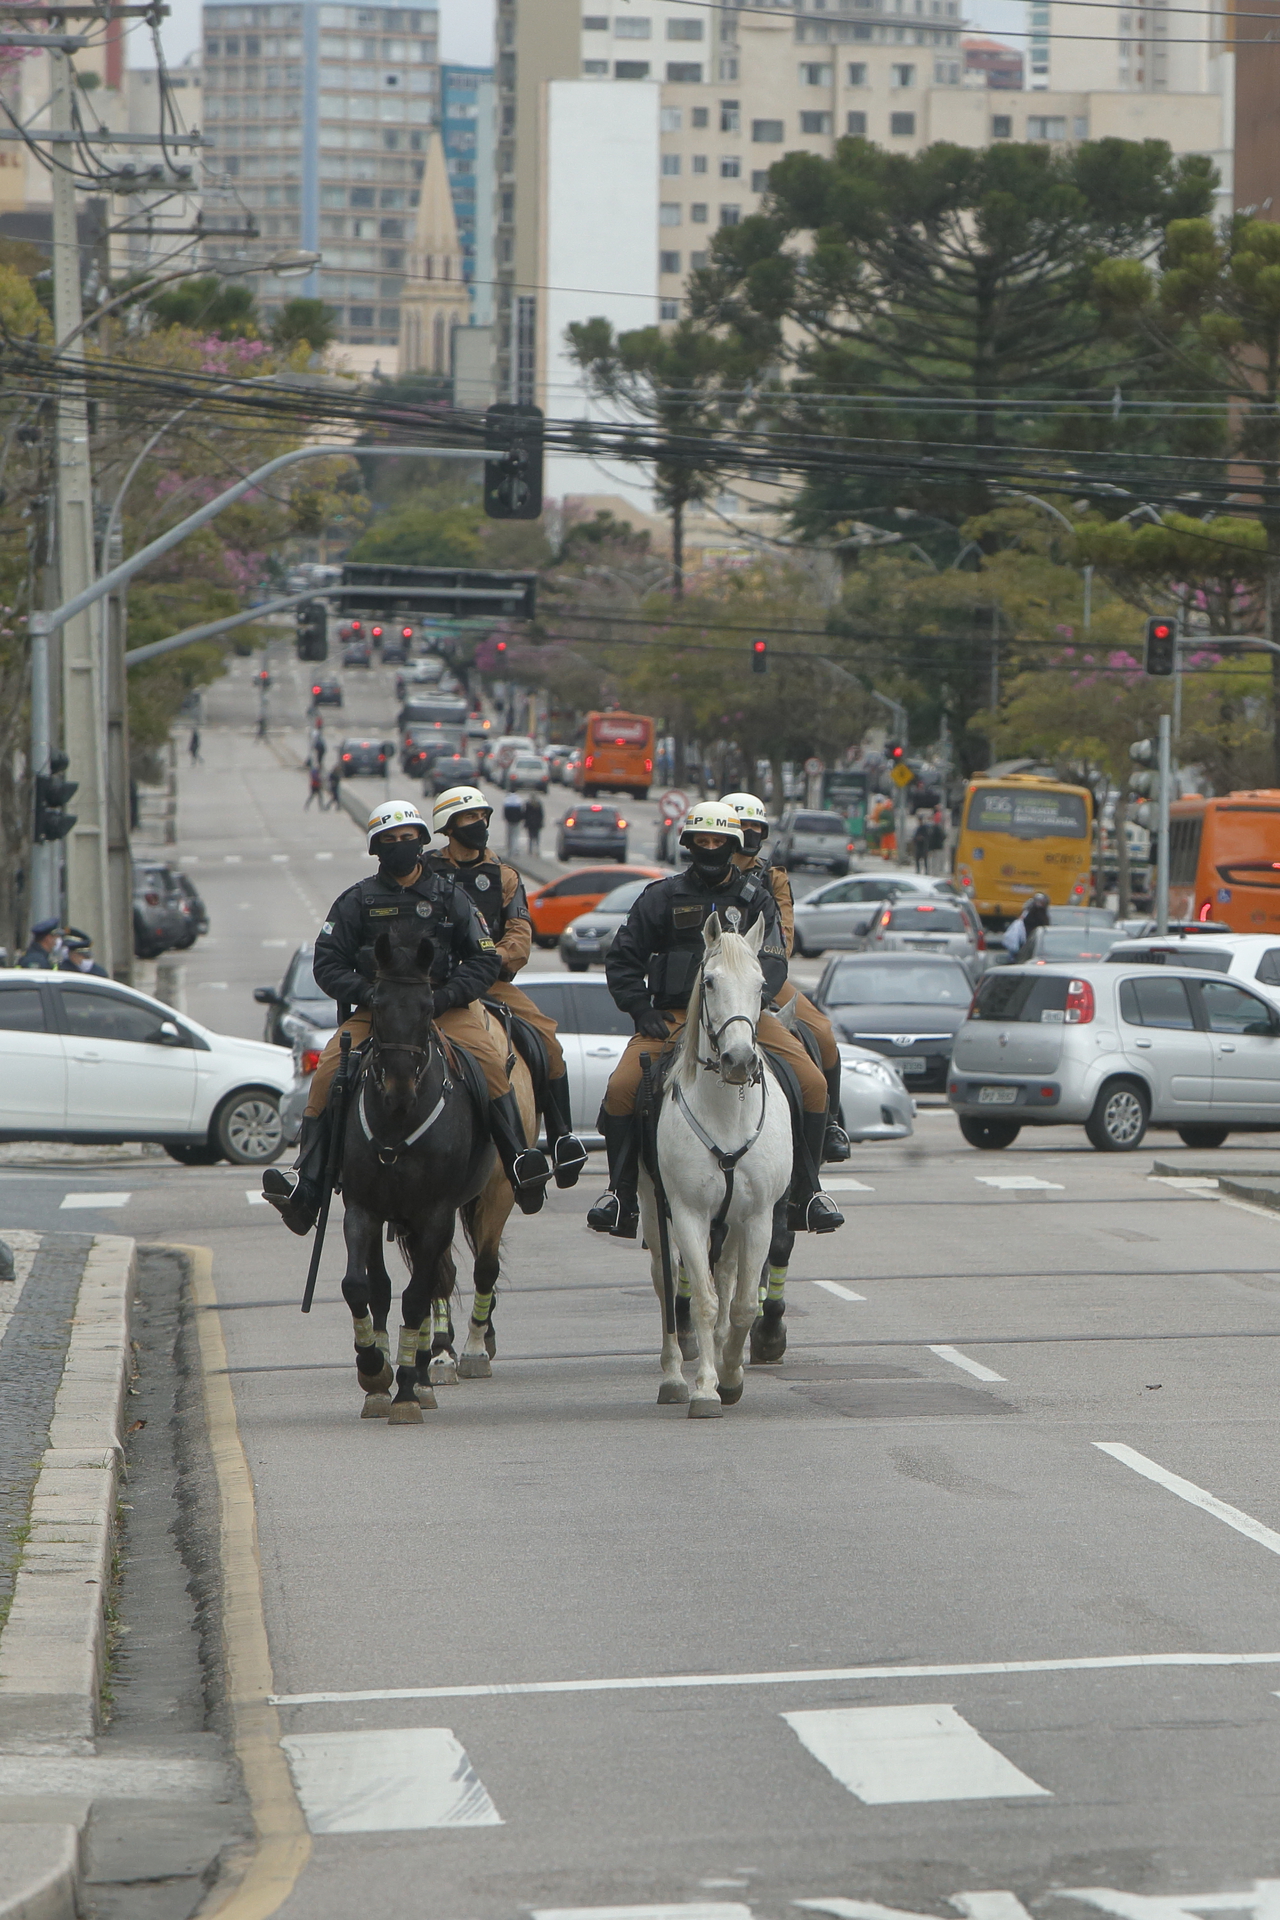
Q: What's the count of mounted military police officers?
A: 4